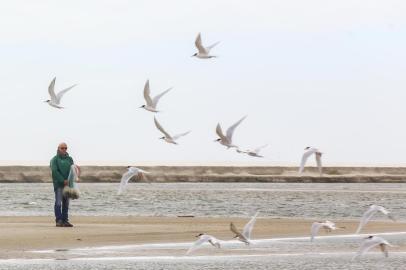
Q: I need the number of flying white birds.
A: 13